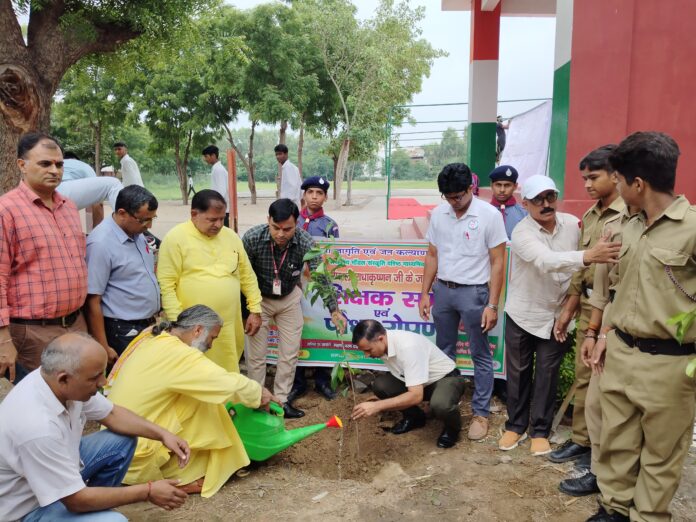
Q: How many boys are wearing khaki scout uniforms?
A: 3